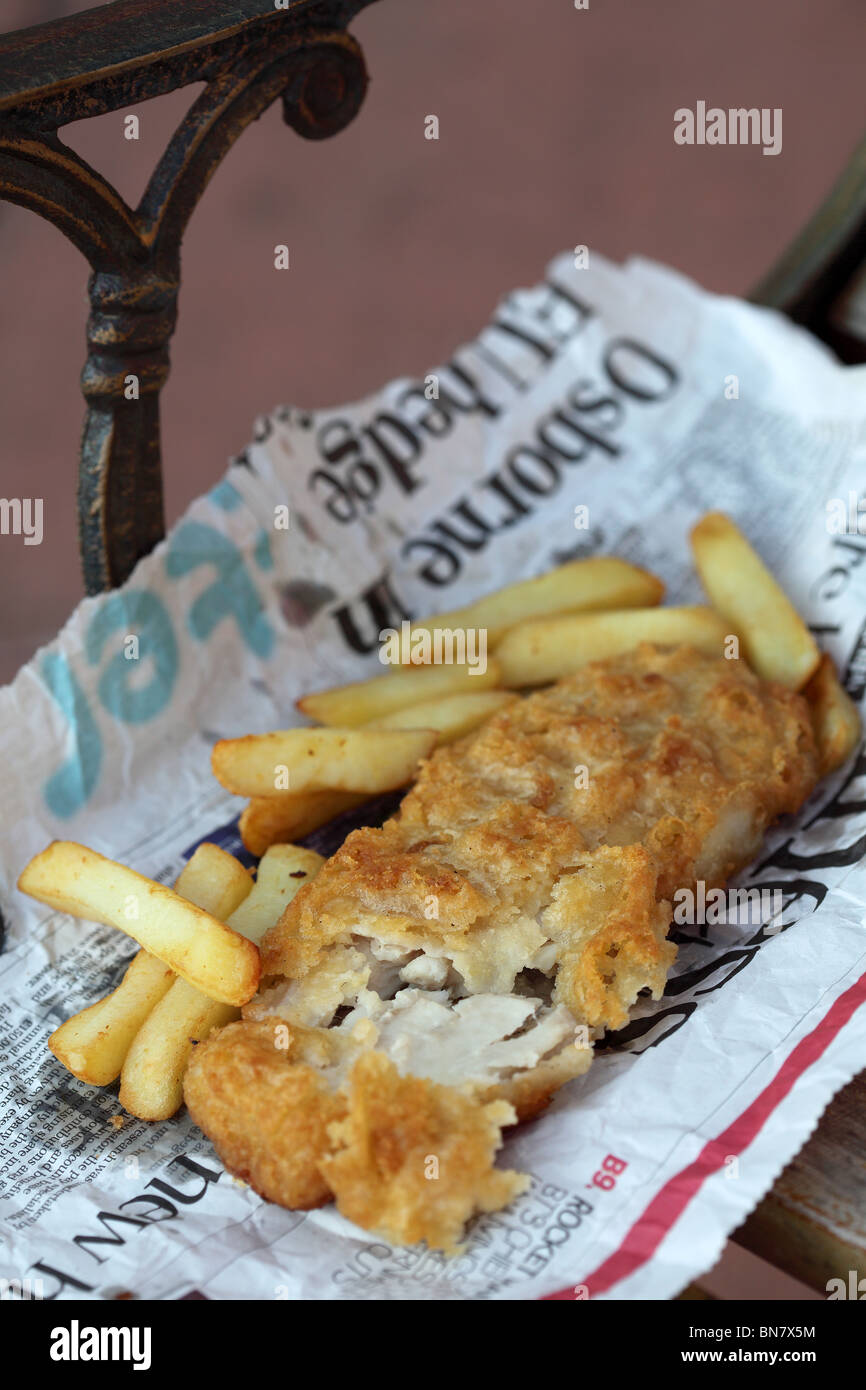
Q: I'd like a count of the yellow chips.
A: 11